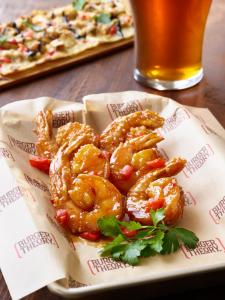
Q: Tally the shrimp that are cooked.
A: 6